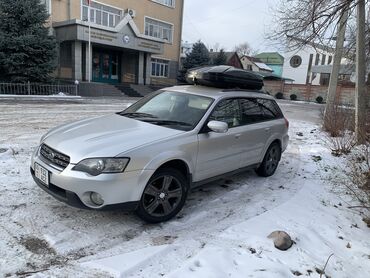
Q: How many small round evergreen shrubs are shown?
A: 3